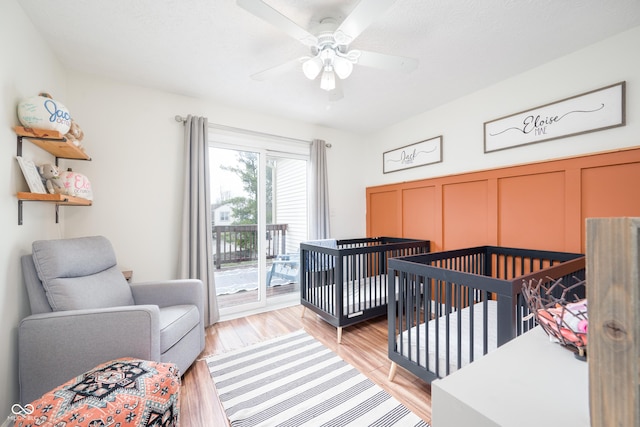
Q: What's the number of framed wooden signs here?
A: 2